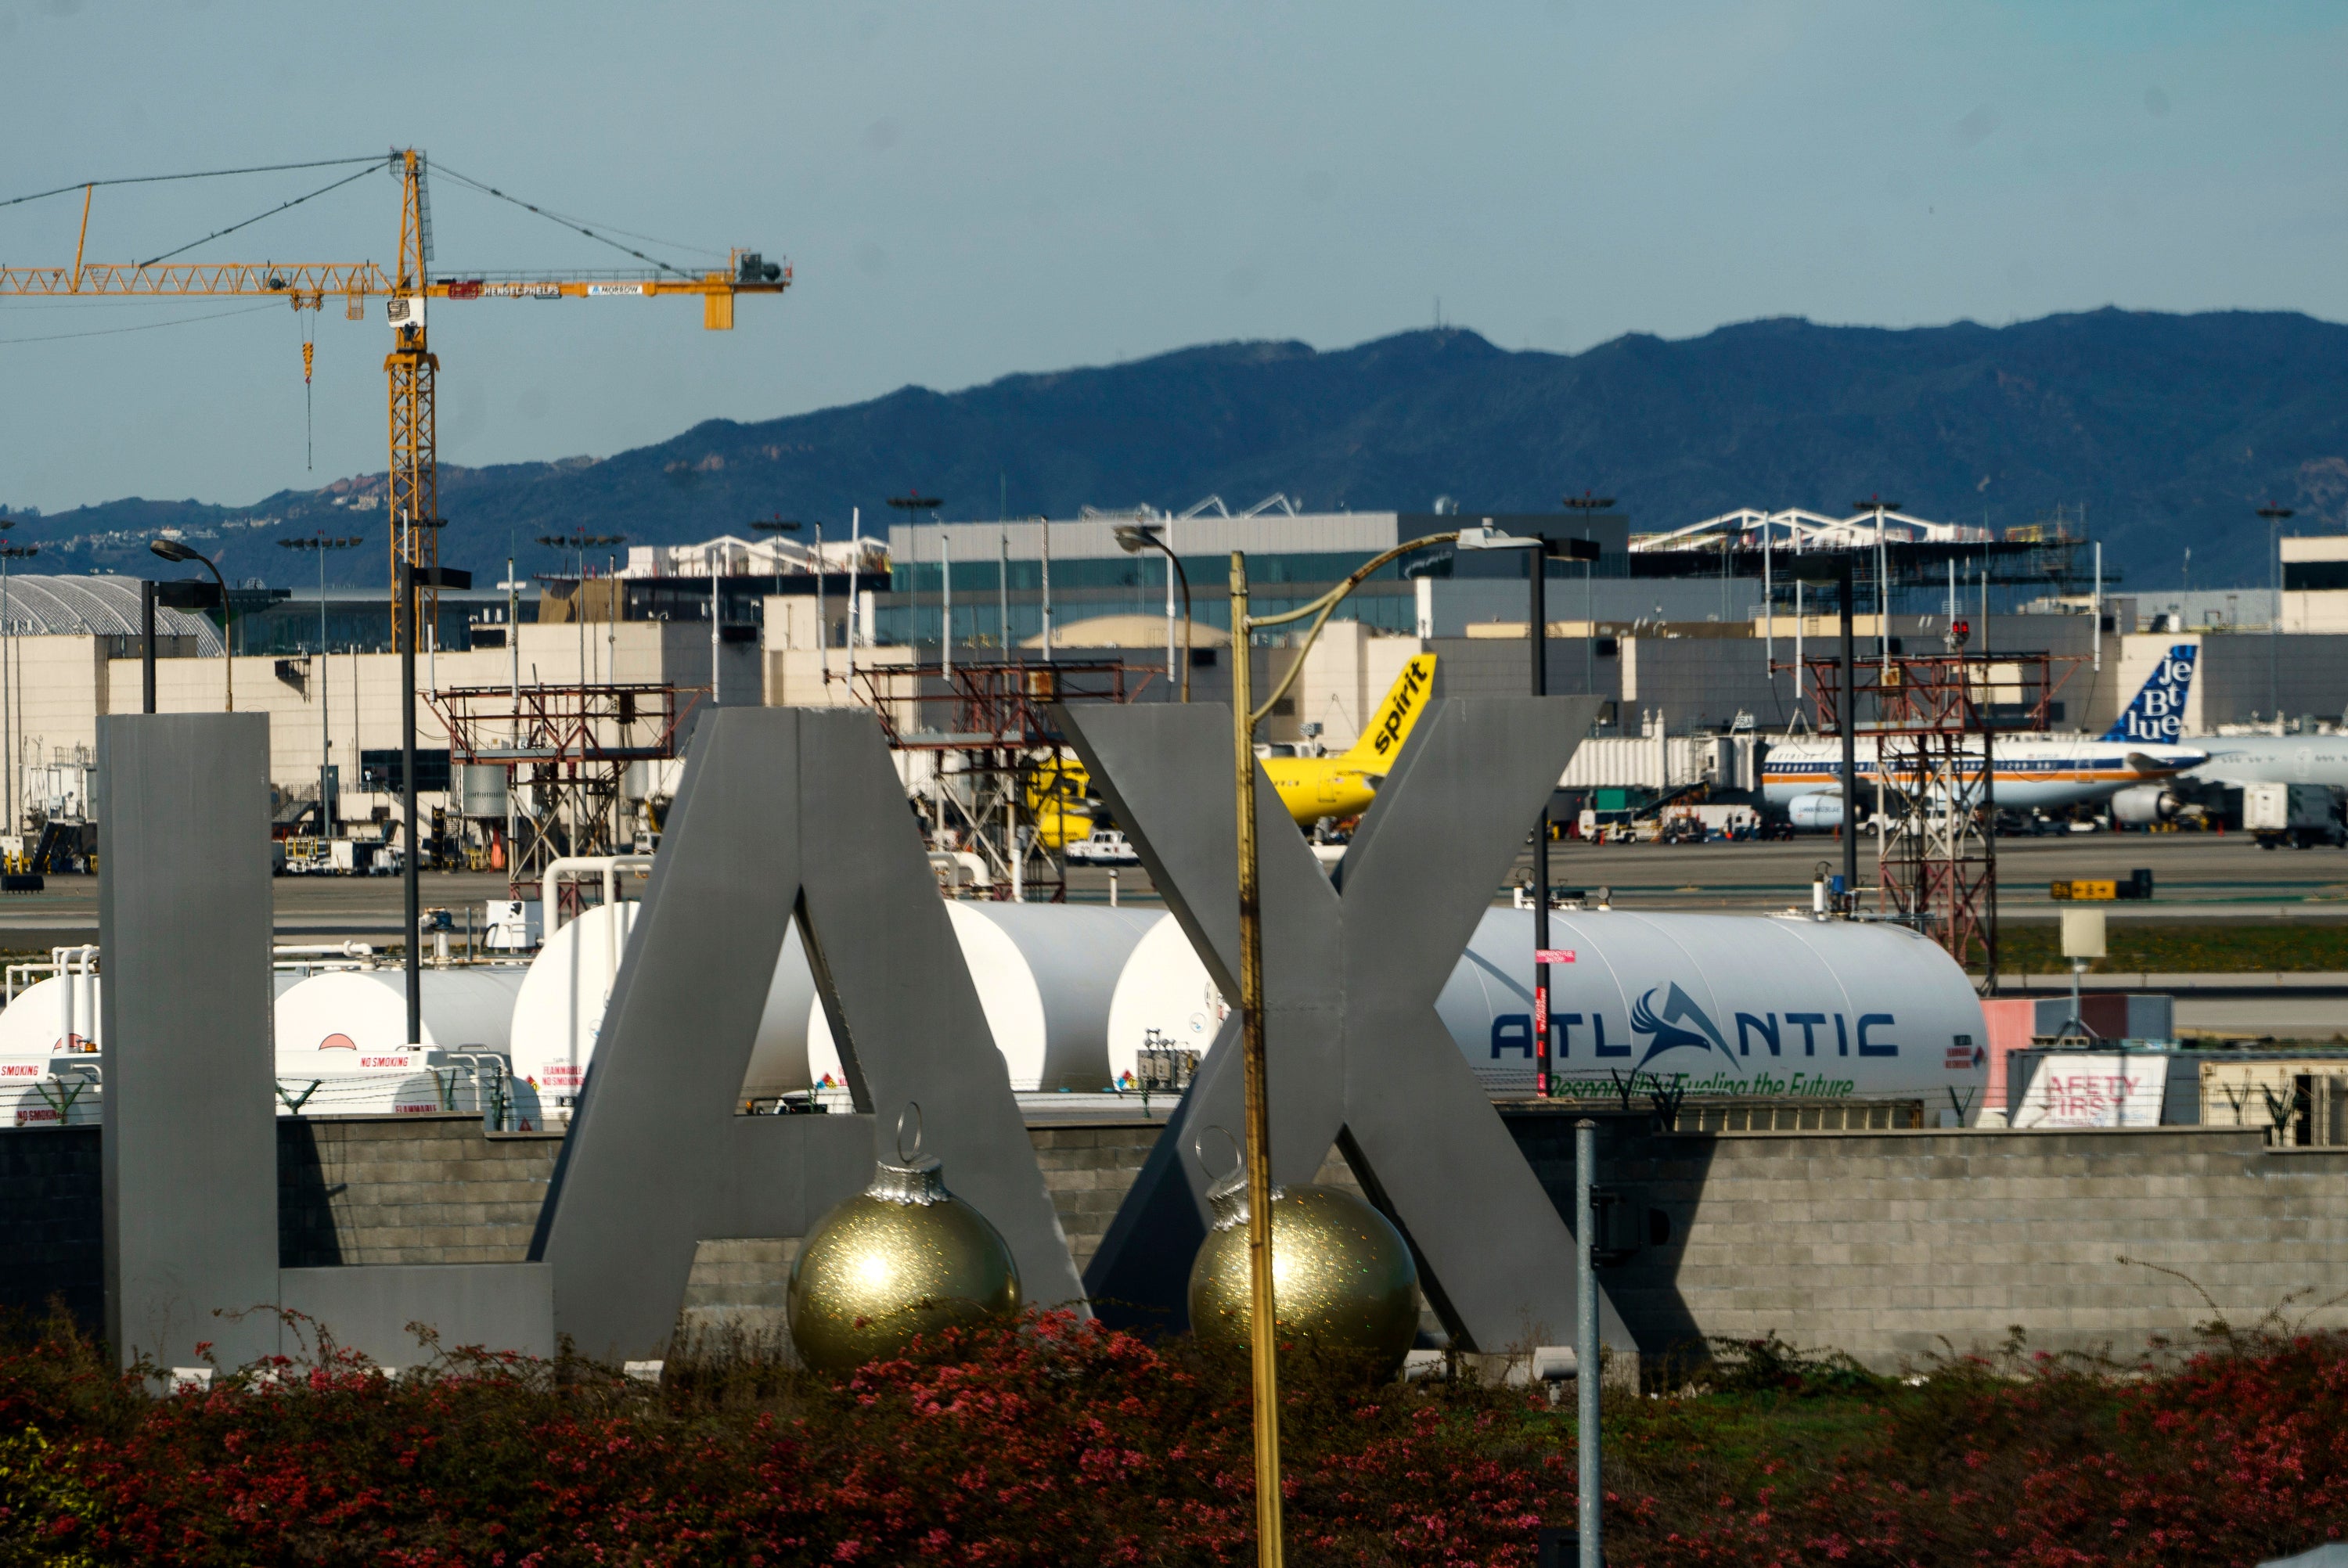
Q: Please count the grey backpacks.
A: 0